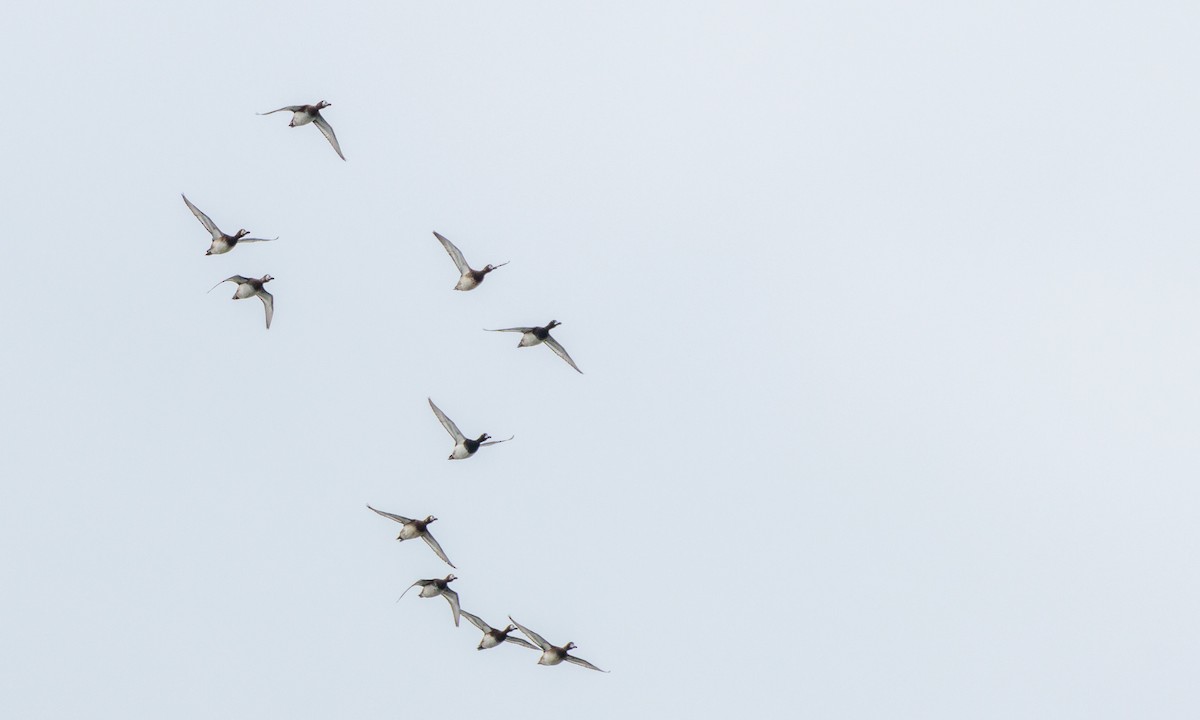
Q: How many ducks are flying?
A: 10